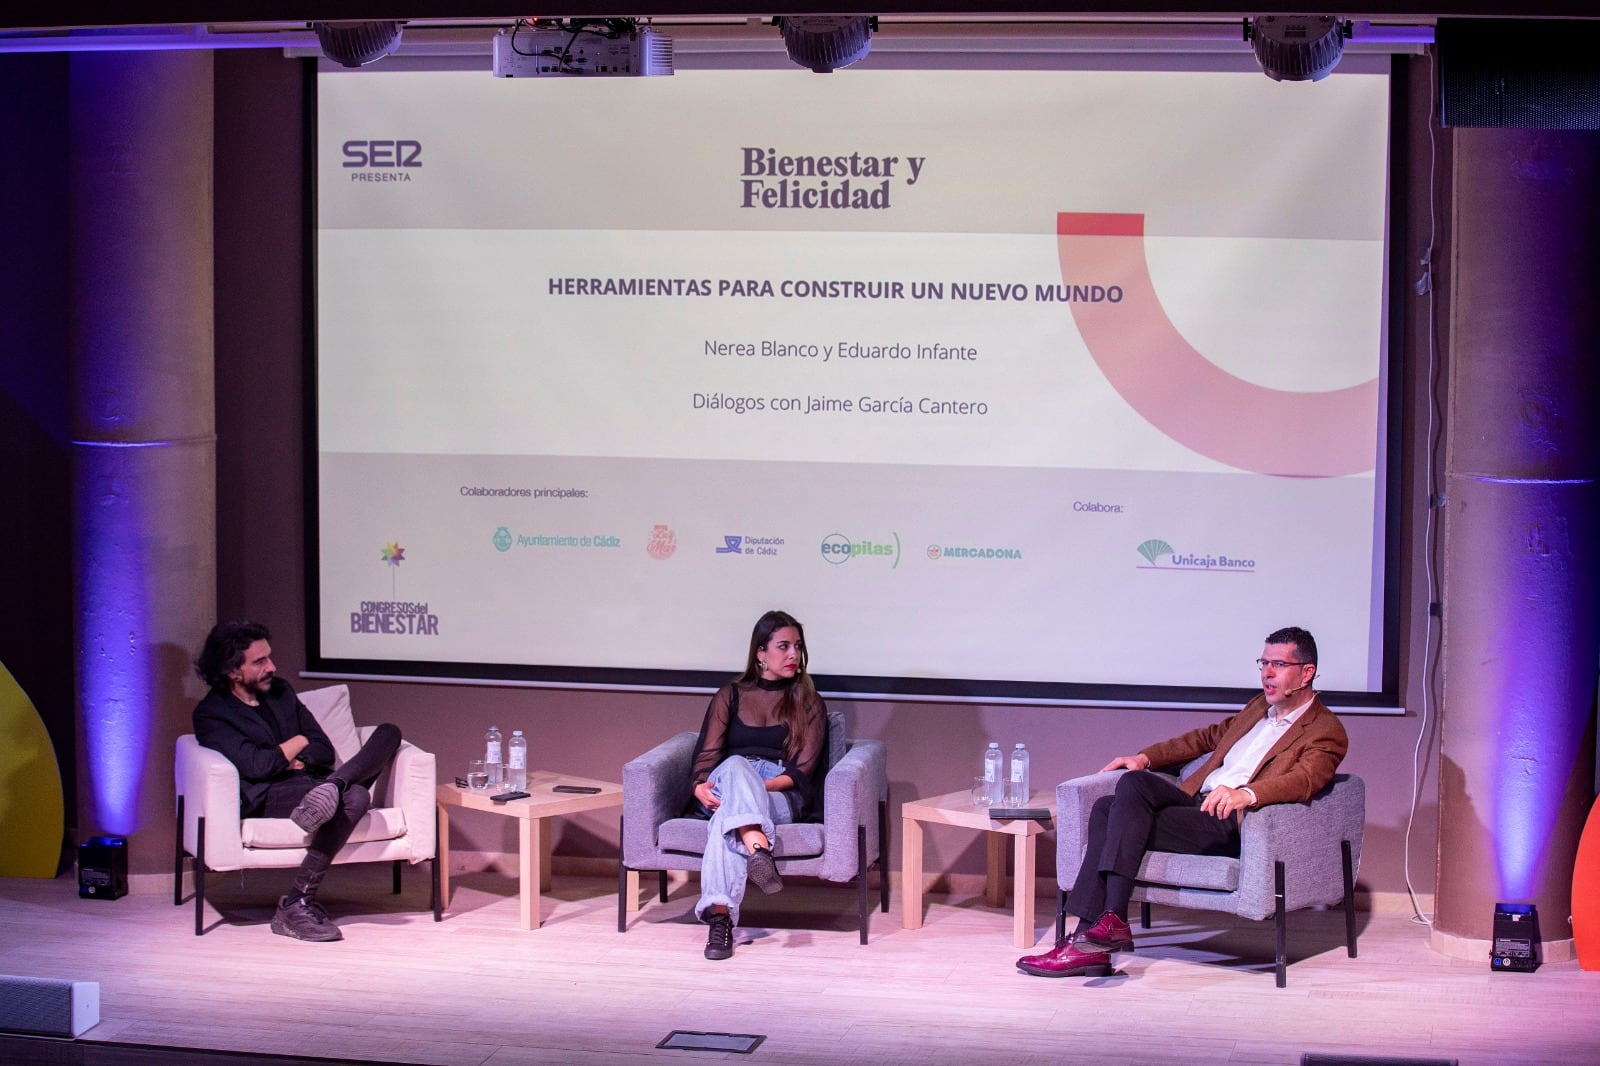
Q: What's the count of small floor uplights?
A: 2